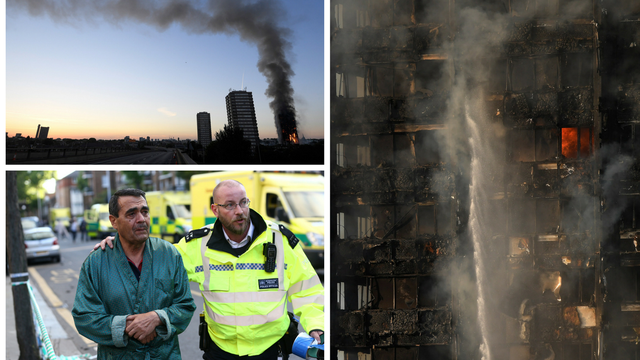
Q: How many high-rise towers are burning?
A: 1